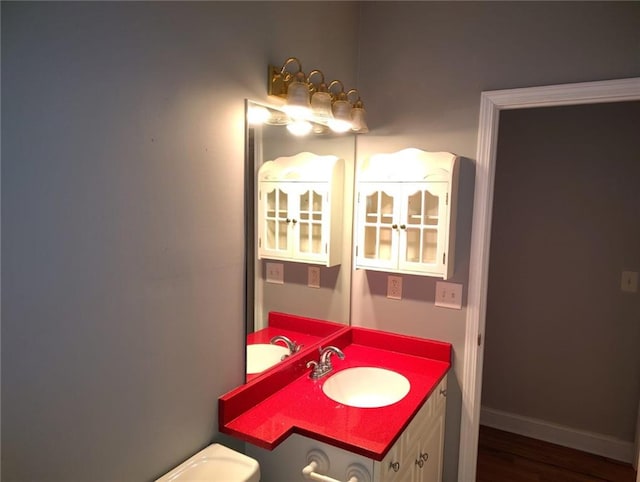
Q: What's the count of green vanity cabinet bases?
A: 0